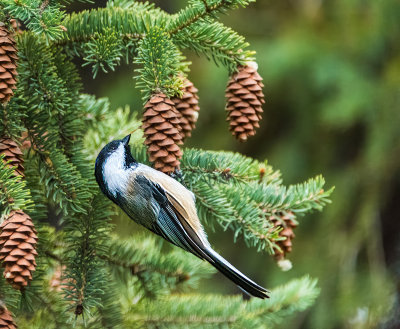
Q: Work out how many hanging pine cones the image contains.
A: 8